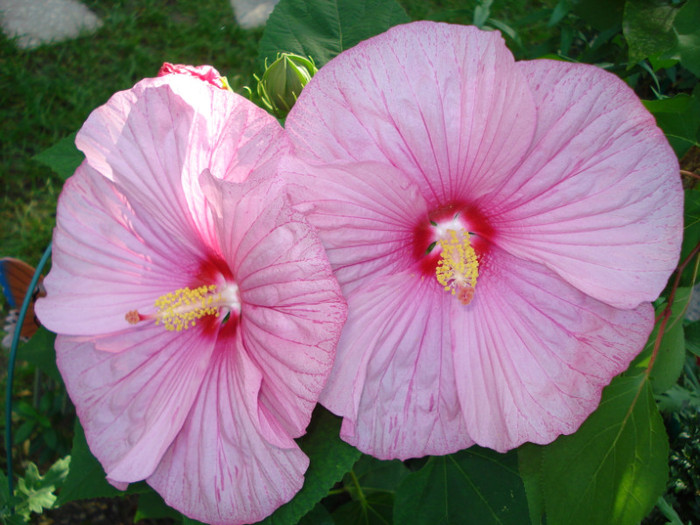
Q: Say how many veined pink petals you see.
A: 10